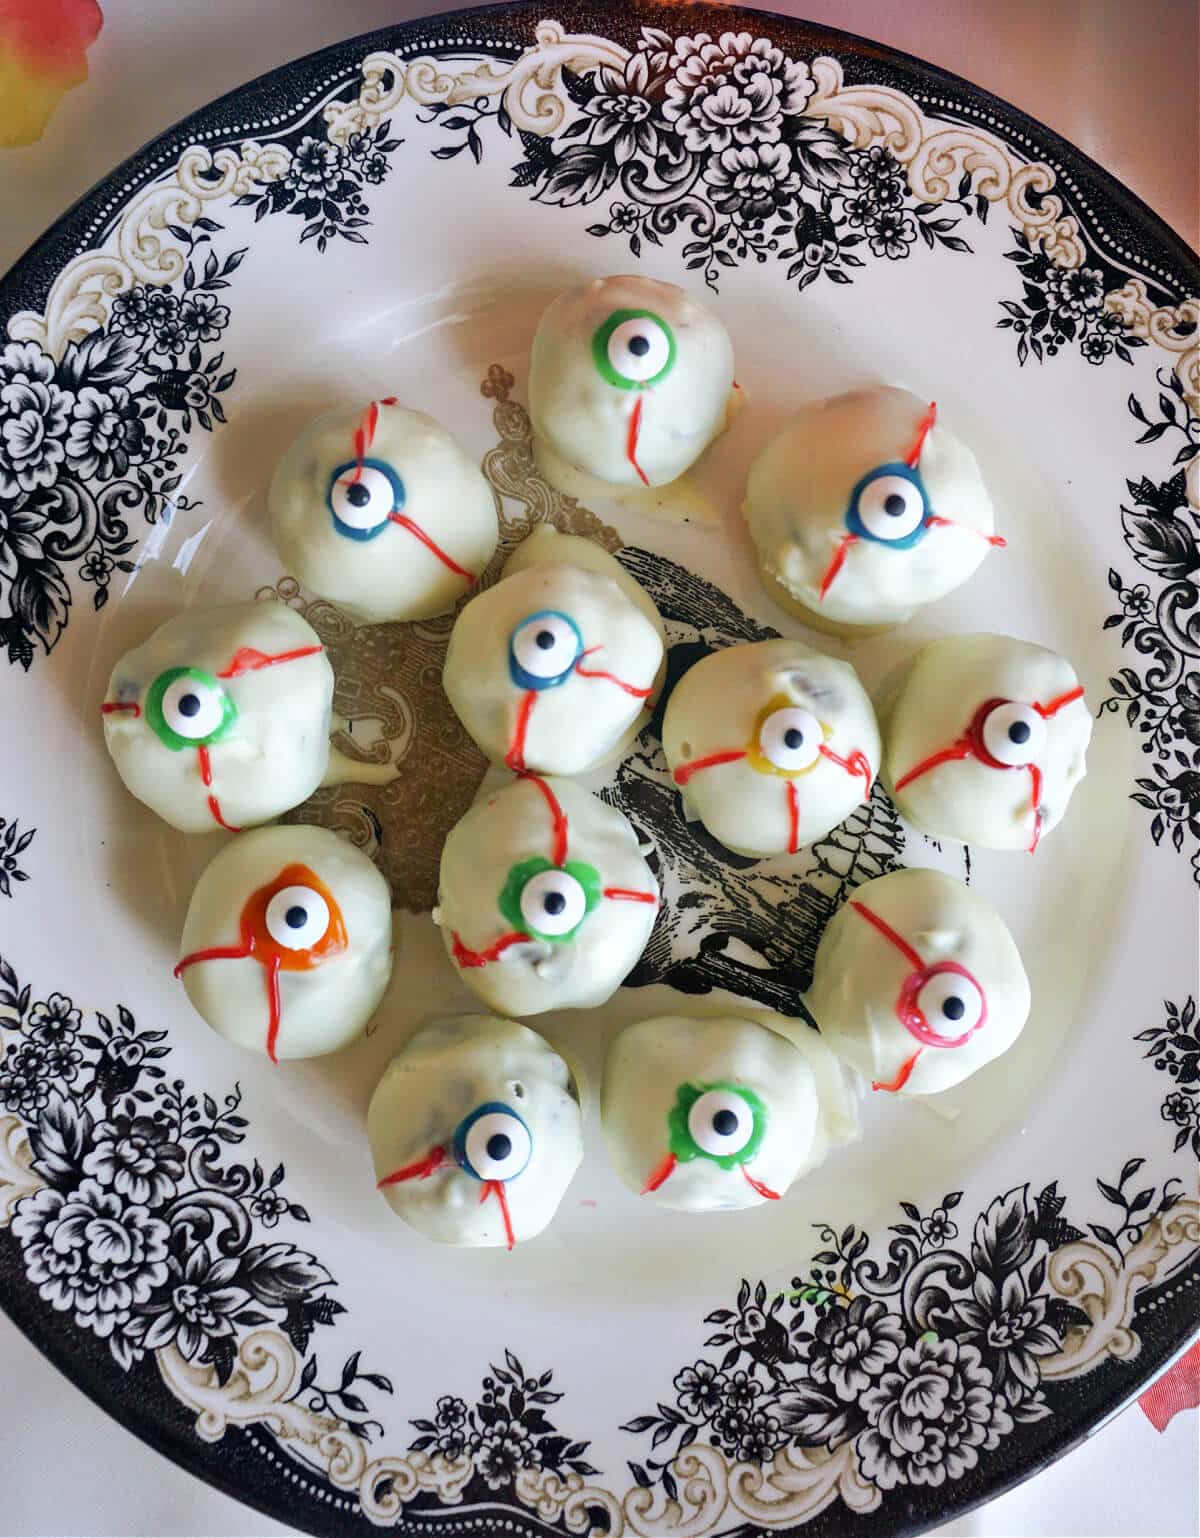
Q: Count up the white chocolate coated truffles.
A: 12